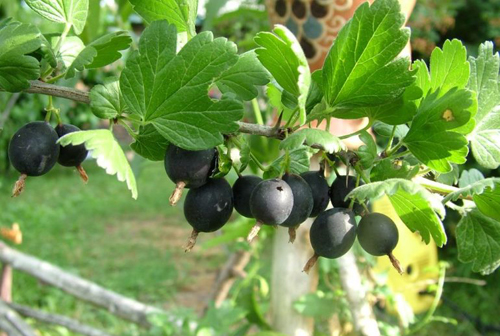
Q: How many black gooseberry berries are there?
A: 11